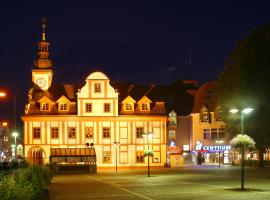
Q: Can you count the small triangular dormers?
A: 4